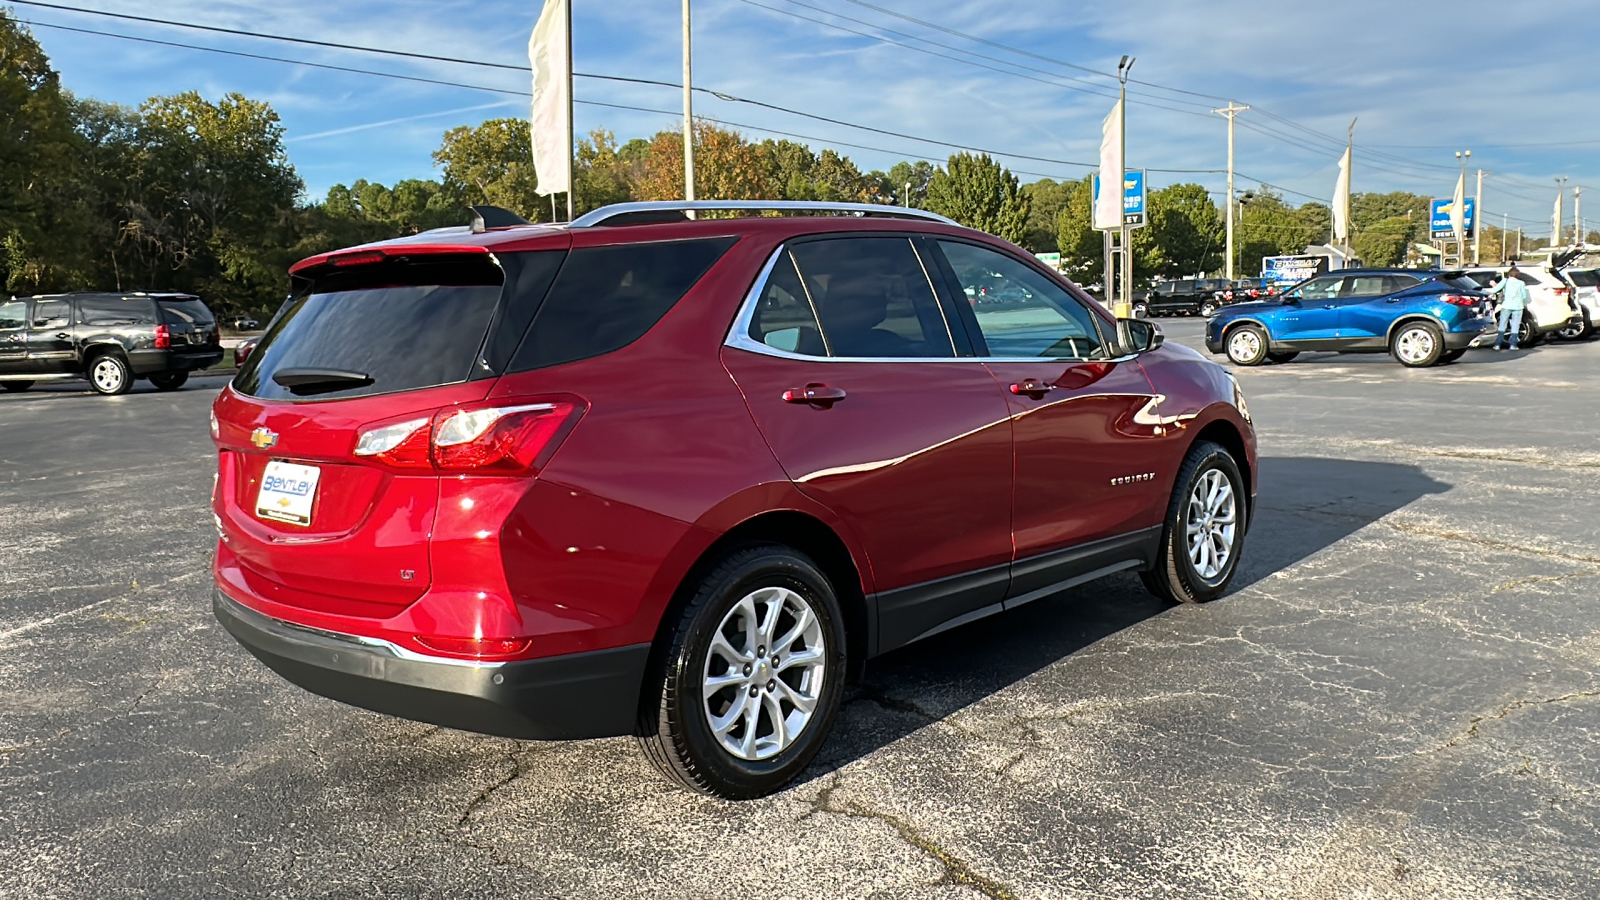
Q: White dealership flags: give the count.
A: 5